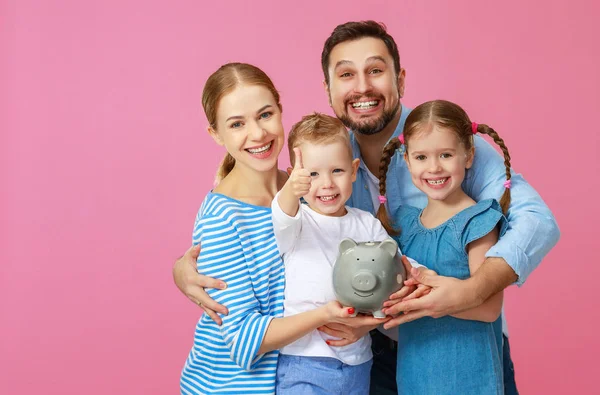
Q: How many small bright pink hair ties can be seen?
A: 4